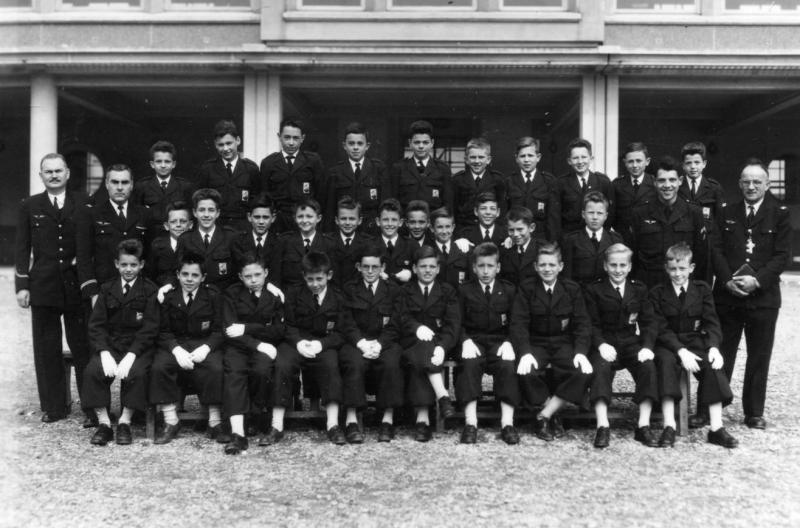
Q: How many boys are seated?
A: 10